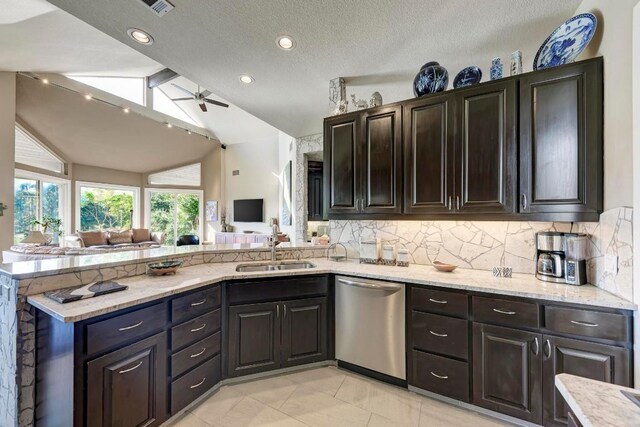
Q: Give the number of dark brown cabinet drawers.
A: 10